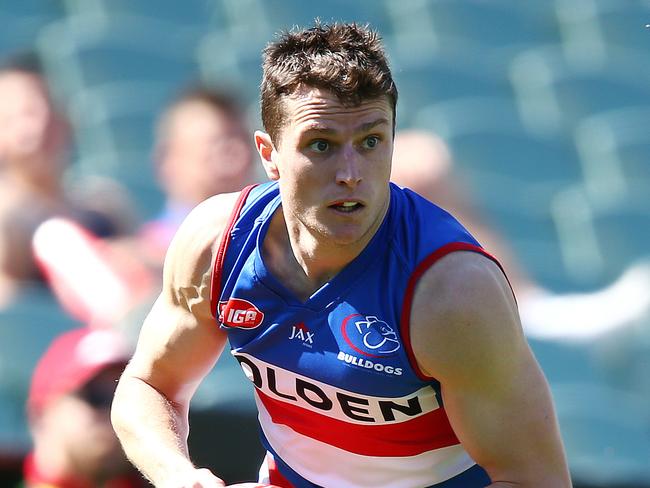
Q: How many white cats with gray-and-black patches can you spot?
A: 0